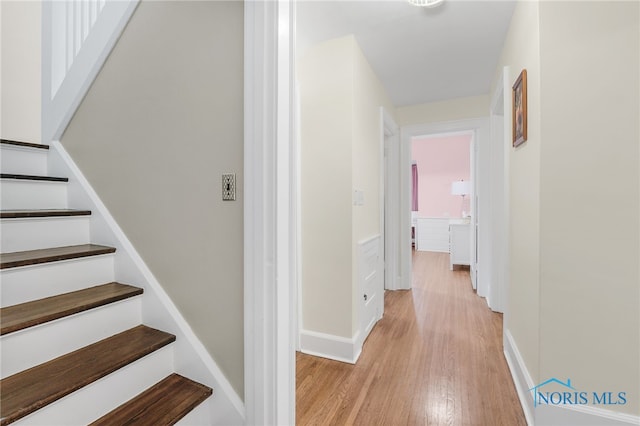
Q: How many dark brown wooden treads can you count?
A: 7